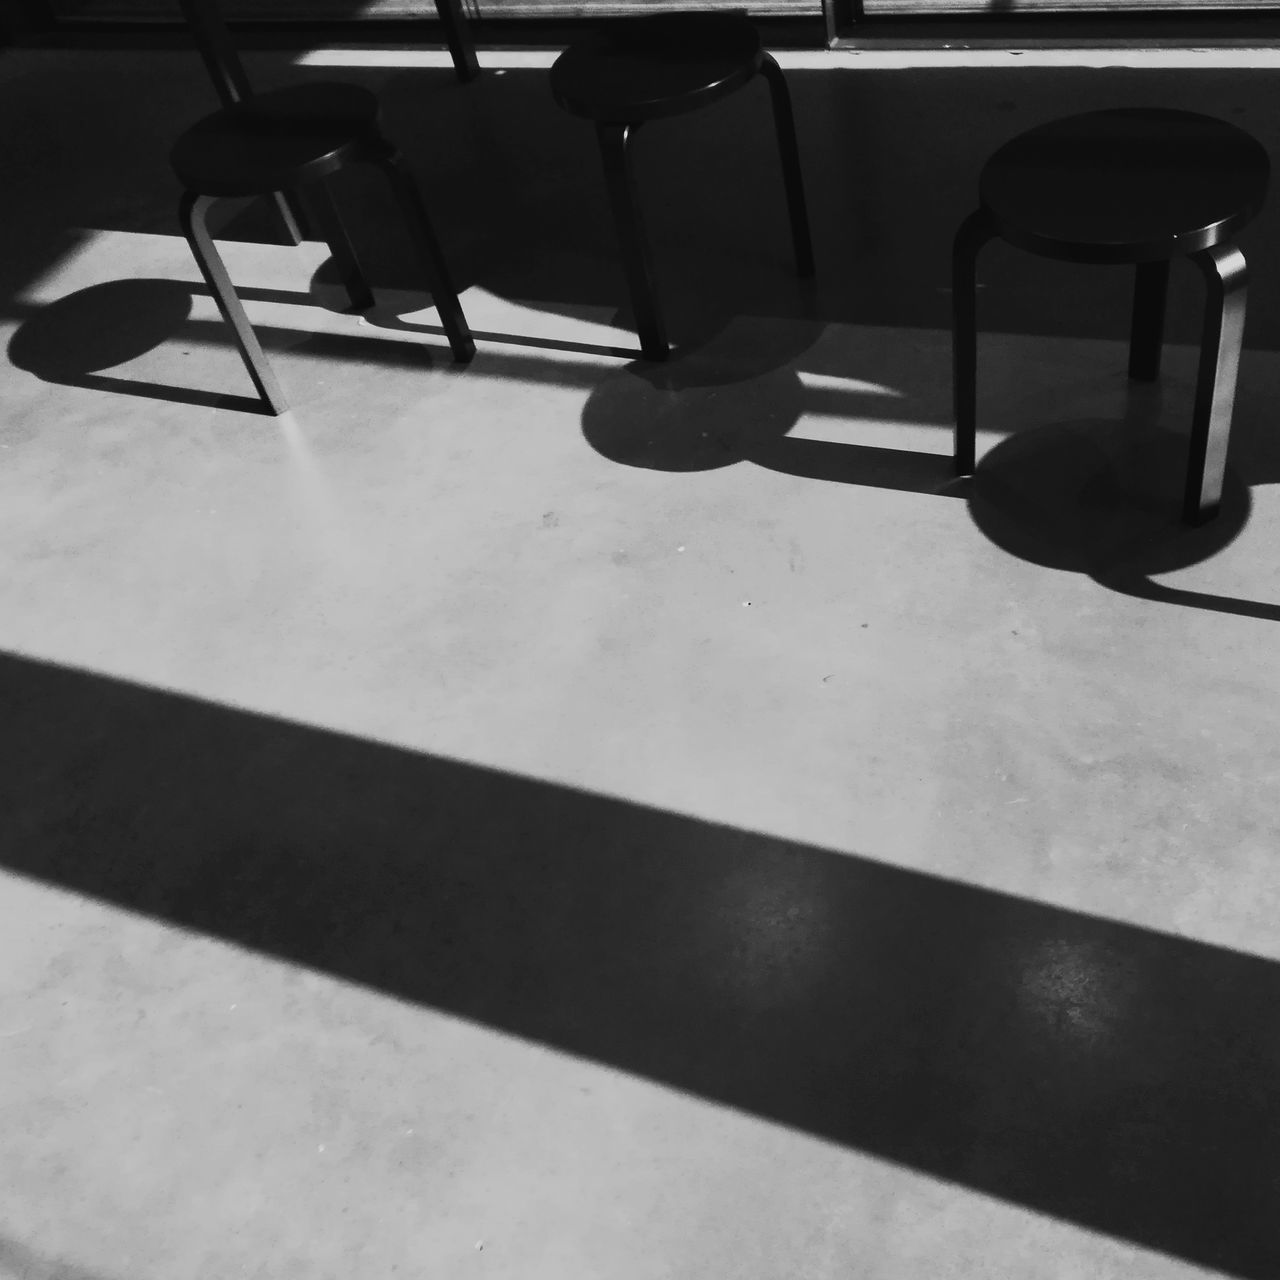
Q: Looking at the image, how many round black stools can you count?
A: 3